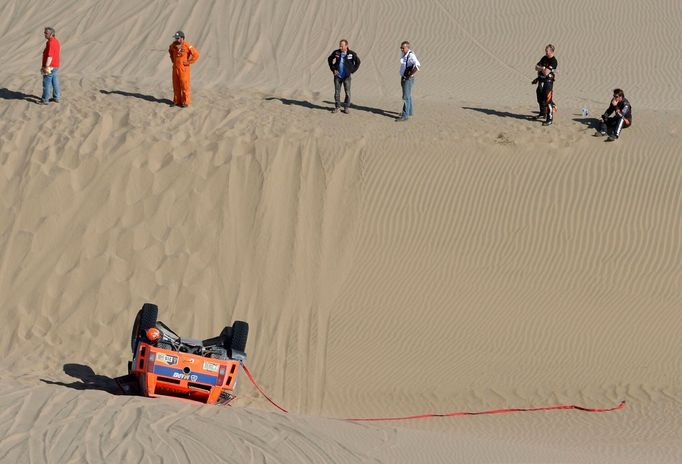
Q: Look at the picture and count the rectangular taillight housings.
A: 2